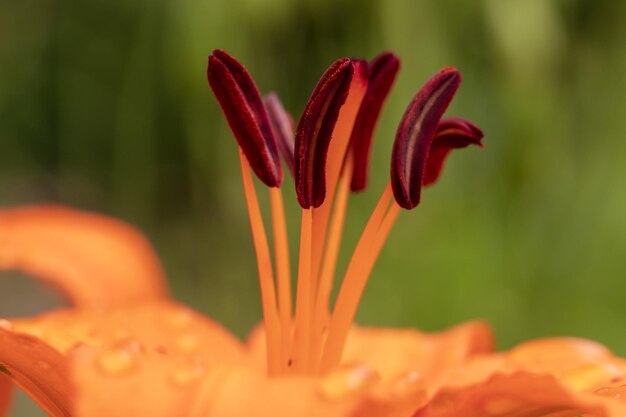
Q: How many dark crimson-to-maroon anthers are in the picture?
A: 6